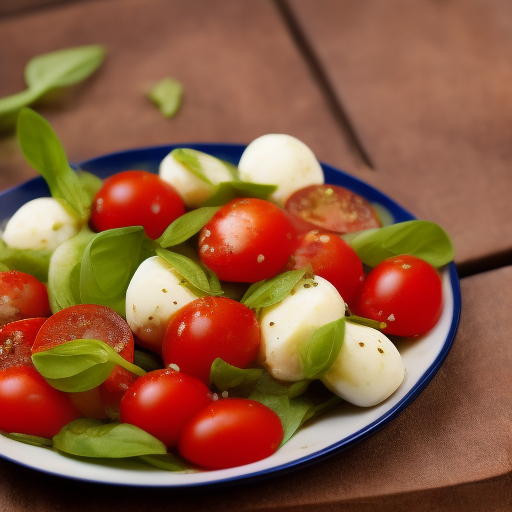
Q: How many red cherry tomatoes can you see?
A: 12